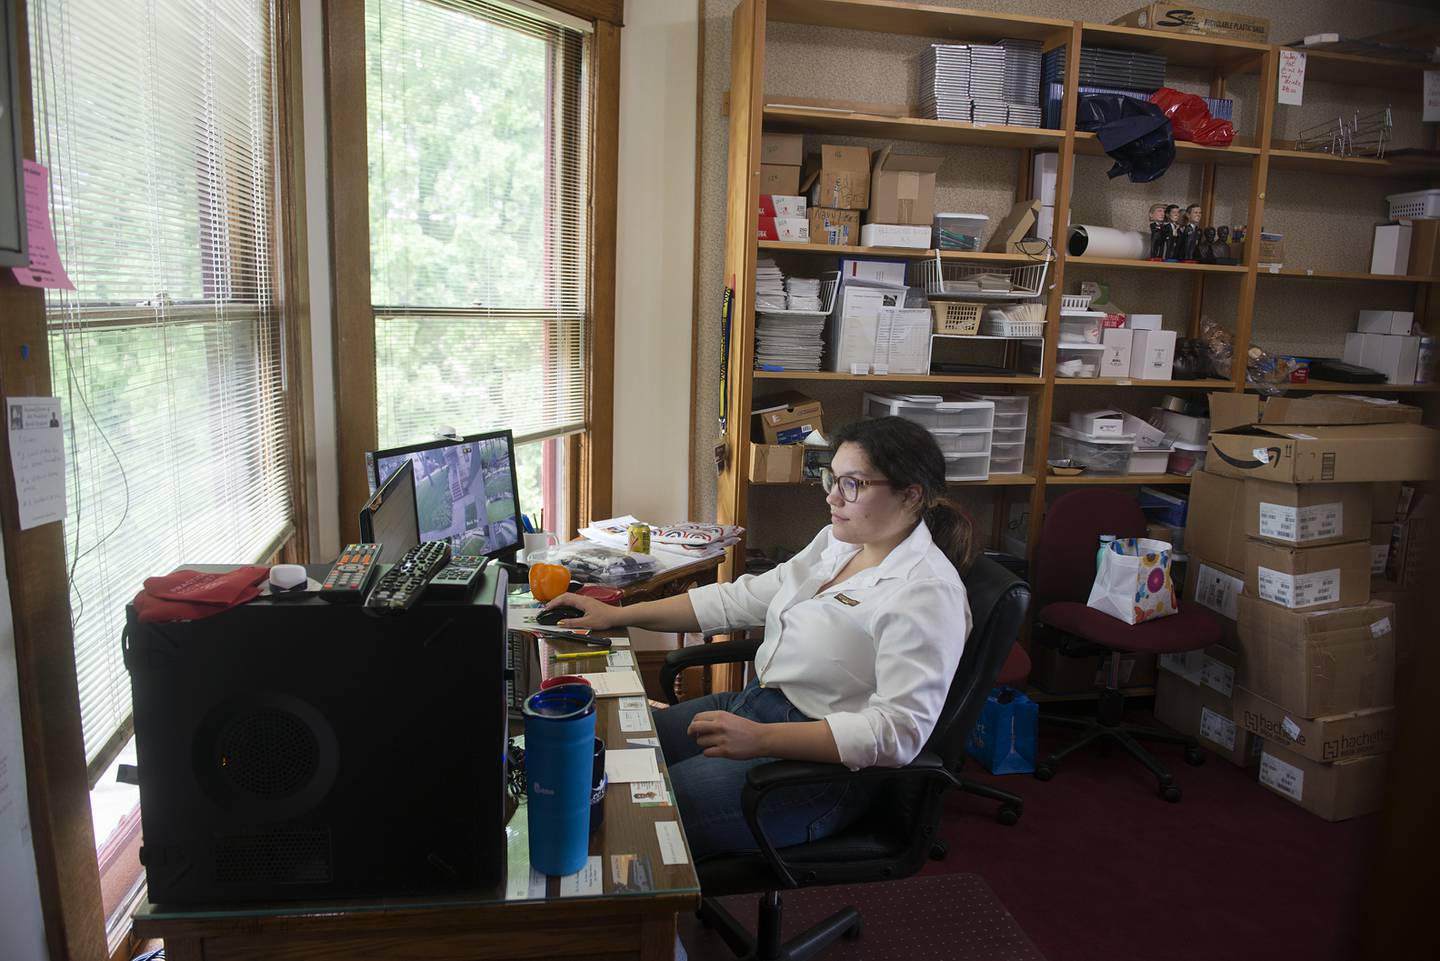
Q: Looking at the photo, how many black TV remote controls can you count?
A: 3